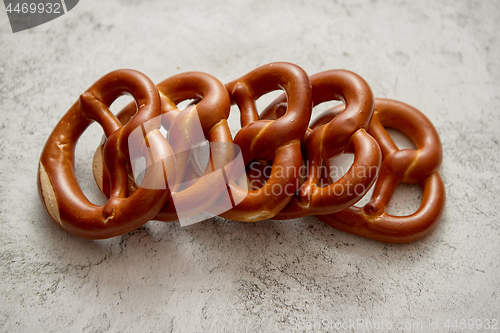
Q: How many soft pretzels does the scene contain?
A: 5